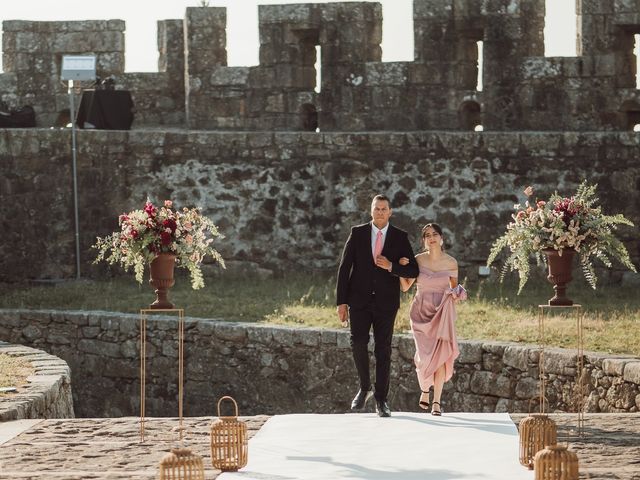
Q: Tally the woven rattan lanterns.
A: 4